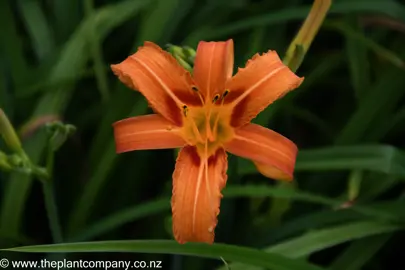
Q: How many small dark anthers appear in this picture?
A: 4